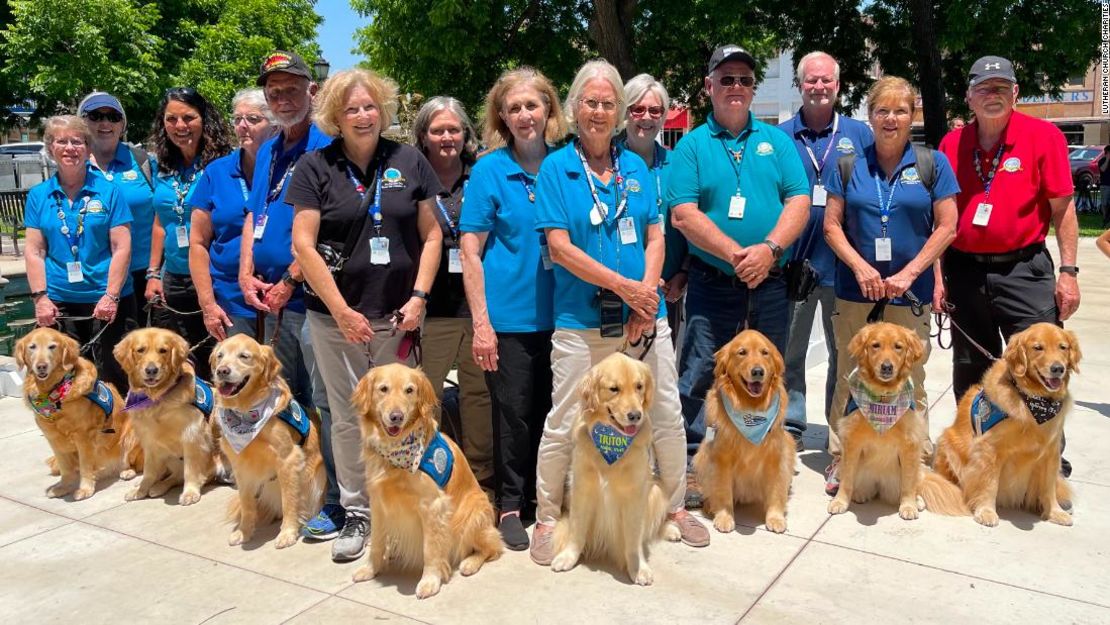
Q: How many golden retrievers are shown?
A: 8